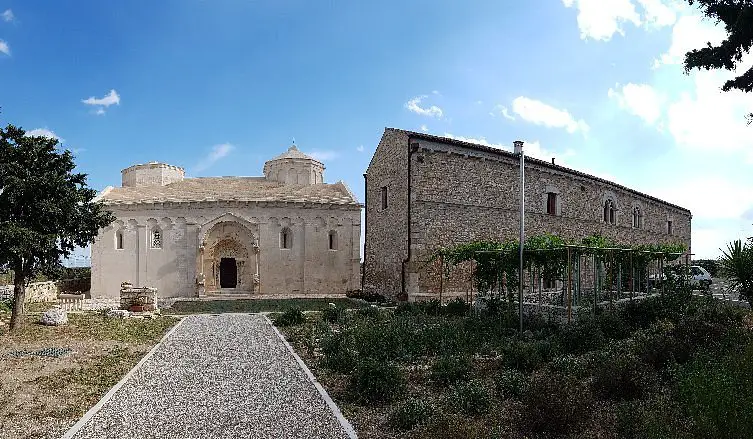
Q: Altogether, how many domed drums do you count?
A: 2